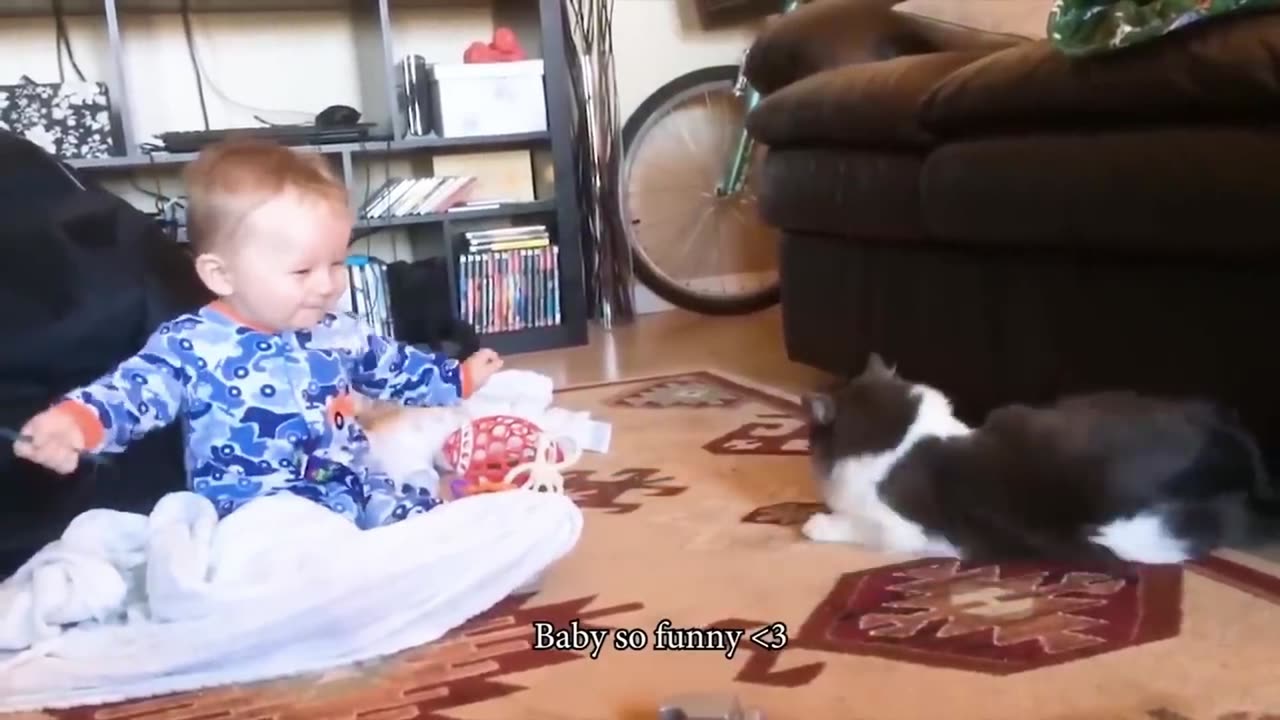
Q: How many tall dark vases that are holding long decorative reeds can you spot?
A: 1